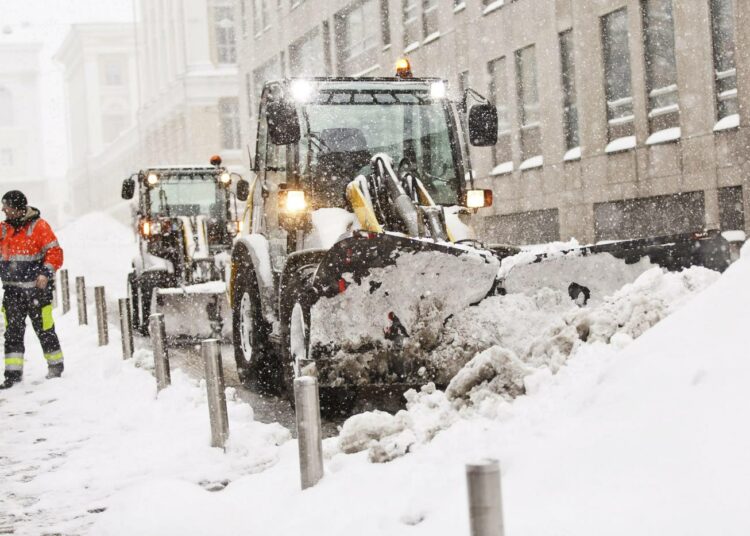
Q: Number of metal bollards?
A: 9